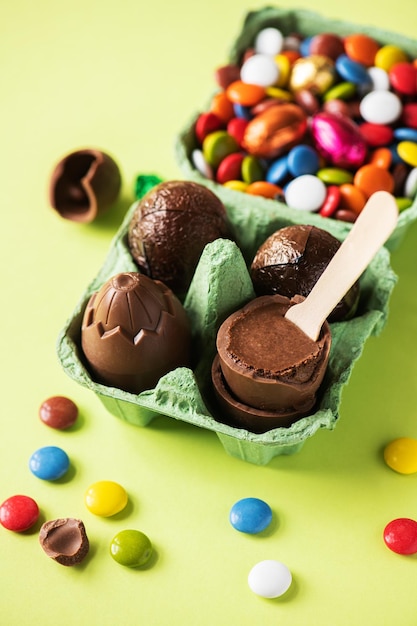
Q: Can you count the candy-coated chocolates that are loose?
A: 9